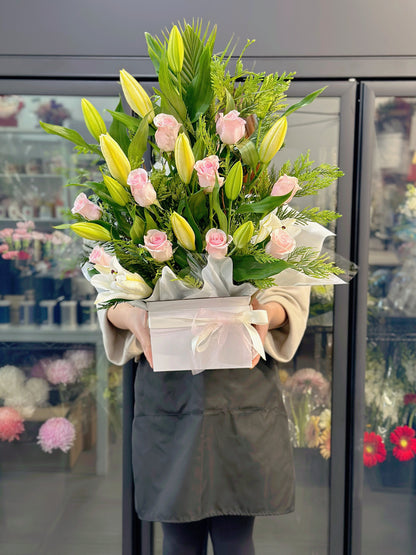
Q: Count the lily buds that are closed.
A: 11